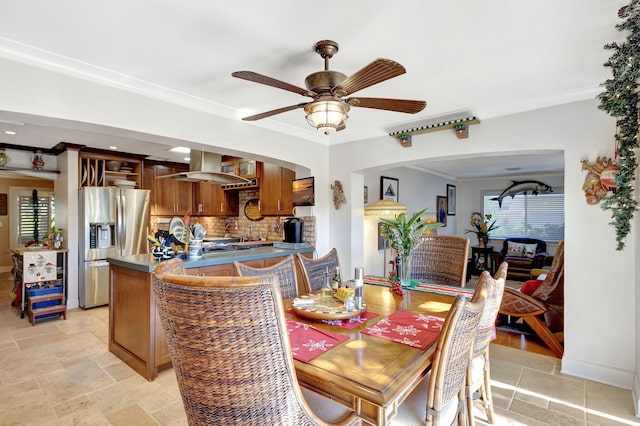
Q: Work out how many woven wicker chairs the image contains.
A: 6